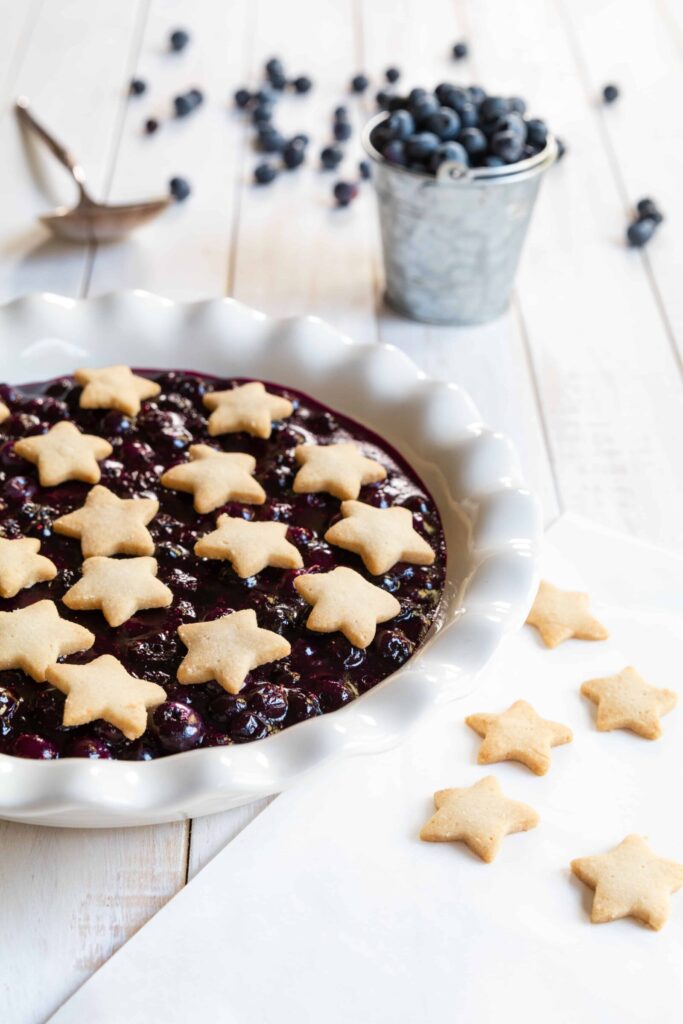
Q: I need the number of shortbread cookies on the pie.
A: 15